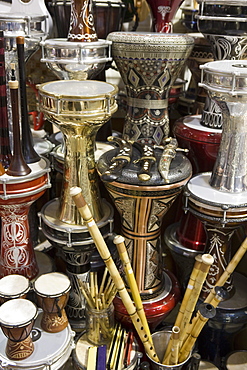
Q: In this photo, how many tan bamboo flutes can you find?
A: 8